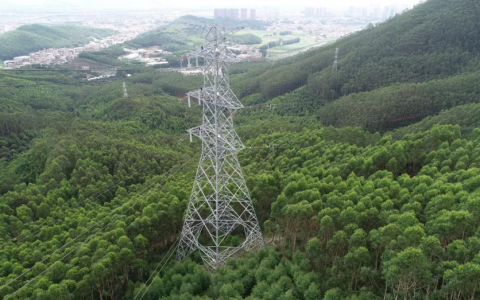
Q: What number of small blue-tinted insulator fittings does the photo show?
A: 3